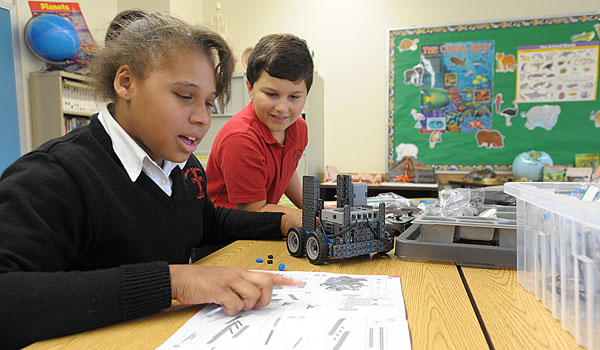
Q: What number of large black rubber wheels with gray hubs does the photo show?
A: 2